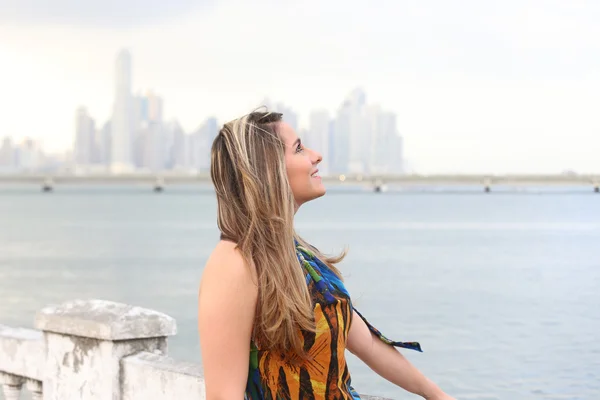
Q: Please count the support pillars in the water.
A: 5